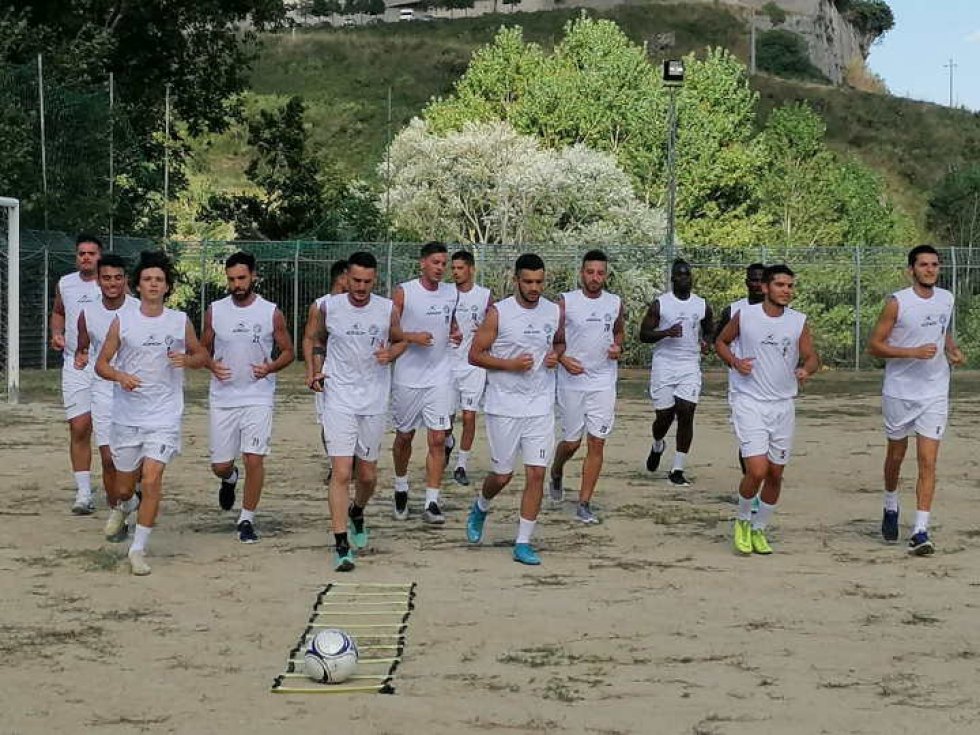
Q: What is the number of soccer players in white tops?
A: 14